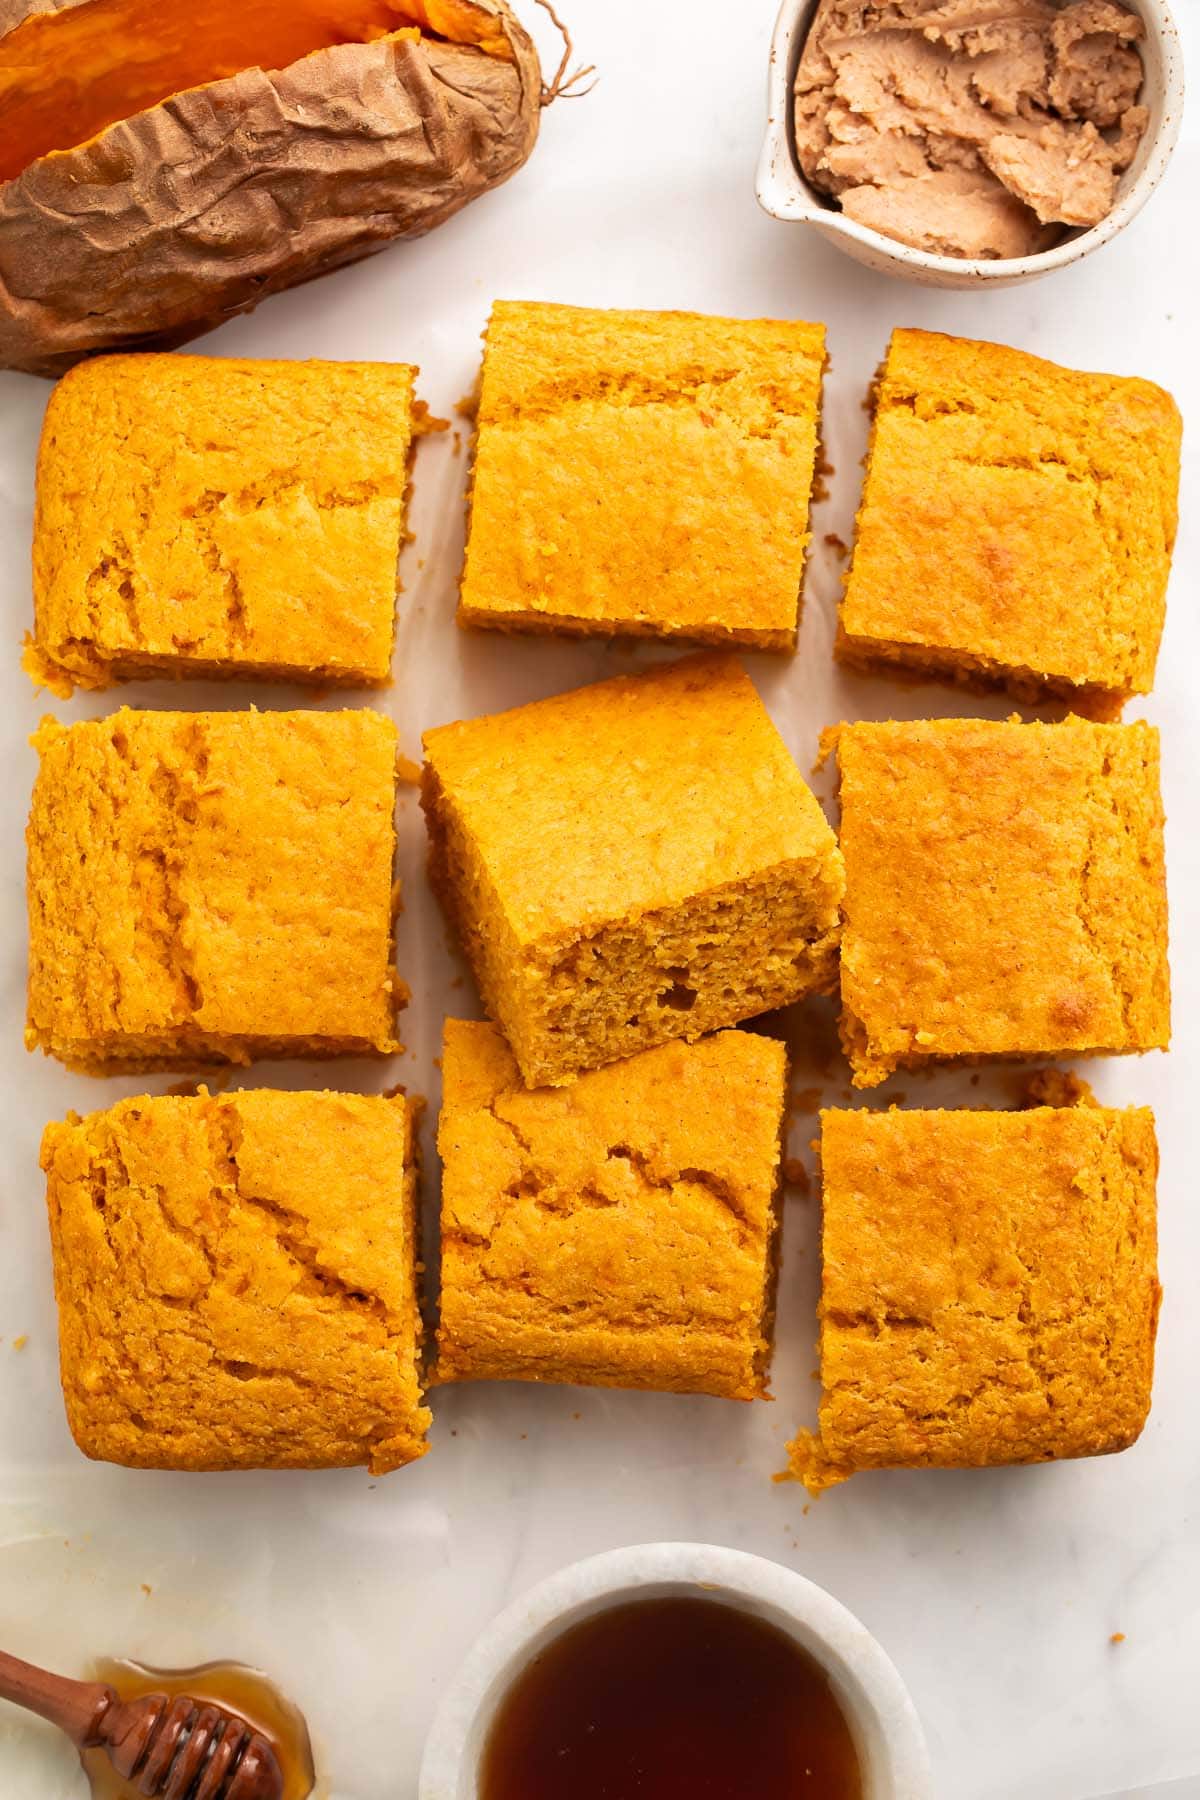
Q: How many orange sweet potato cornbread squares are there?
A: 9